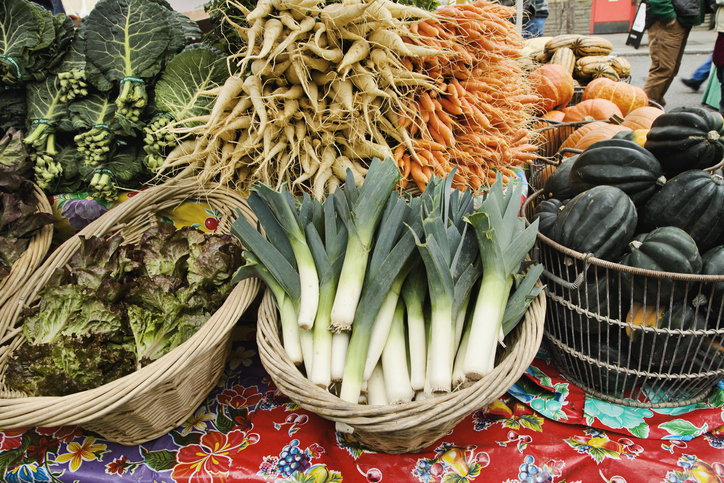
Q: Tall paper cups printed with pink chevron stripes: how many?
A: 0